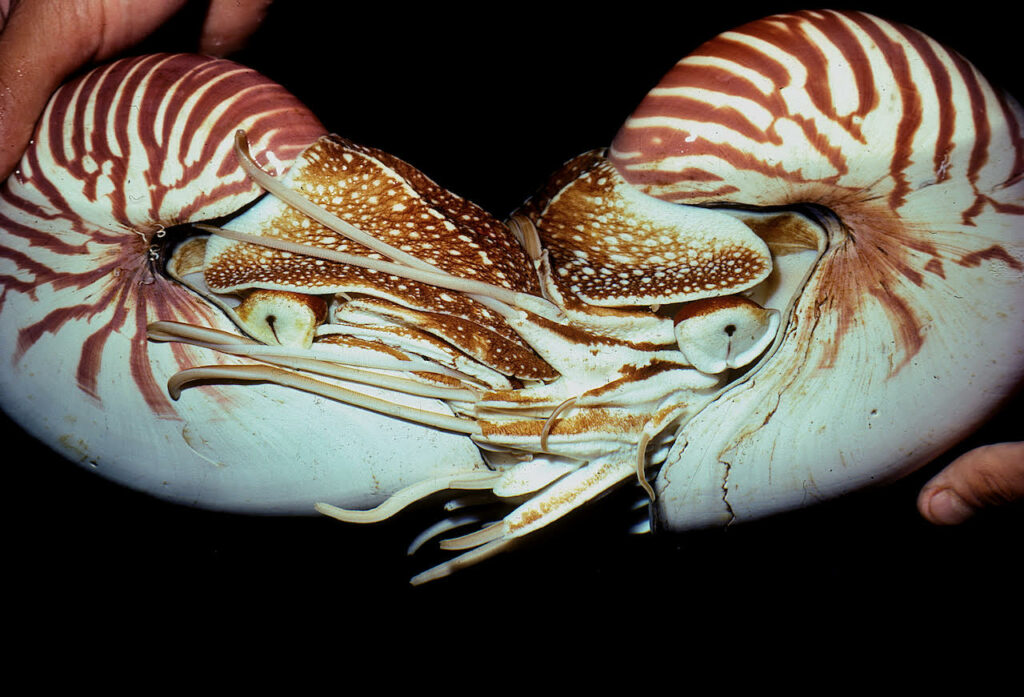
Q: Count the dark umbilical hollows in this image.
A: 2